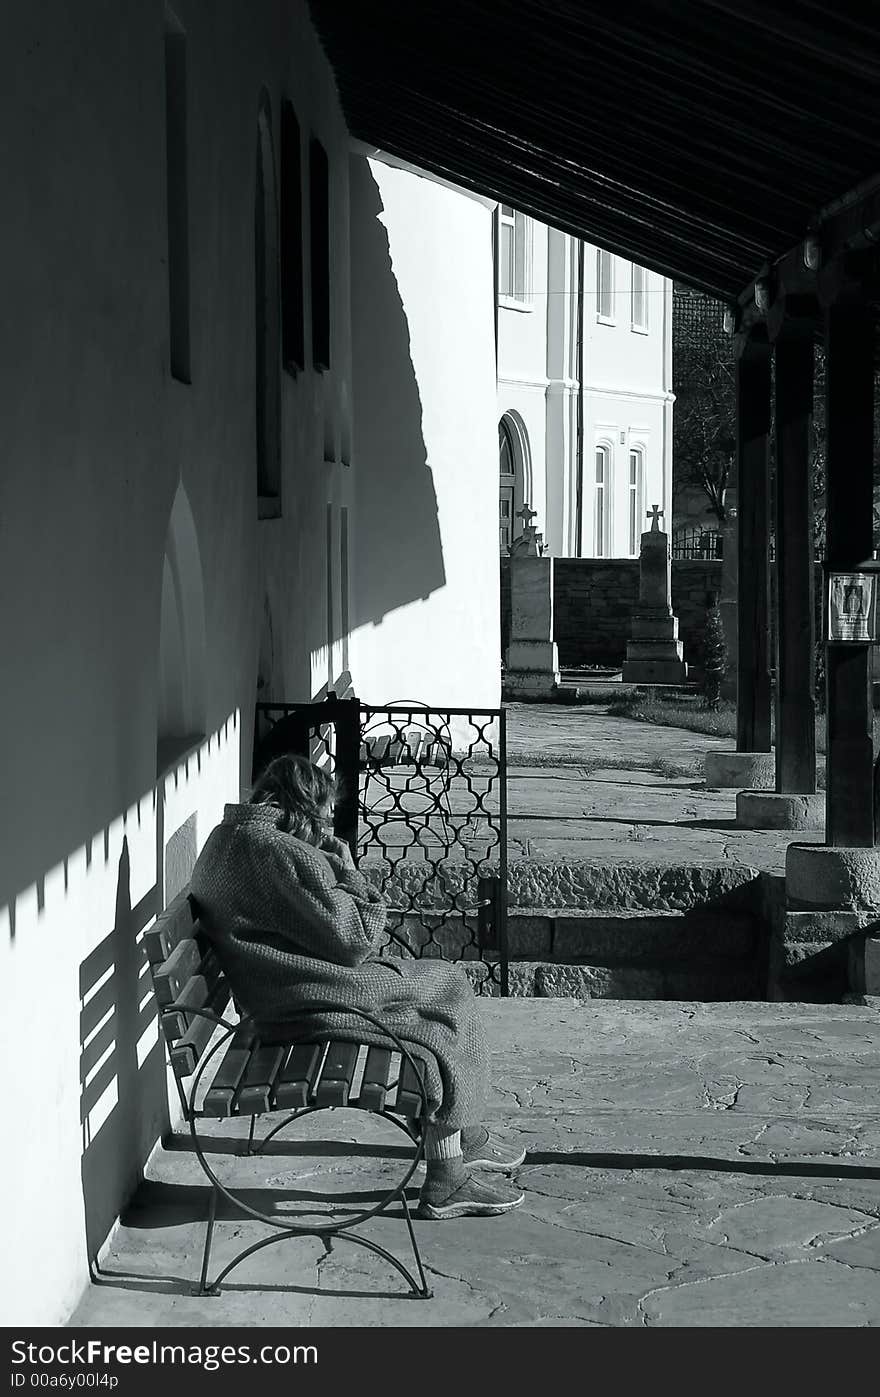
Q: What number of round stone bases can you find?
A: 3